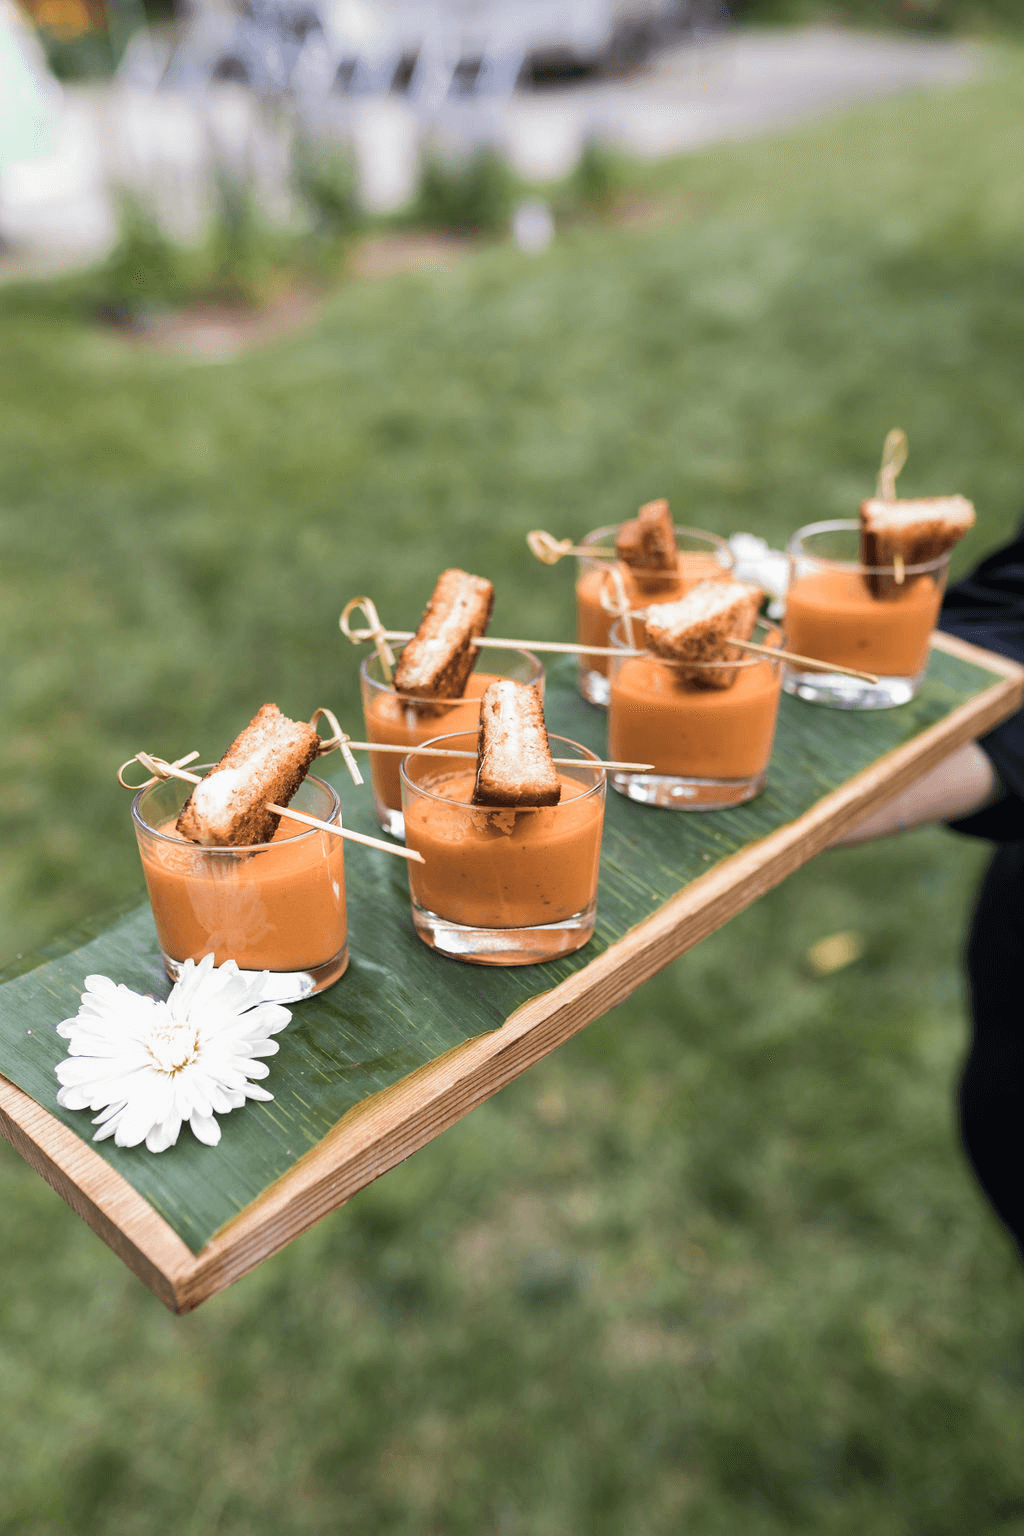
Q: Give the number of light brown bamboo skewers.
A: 6